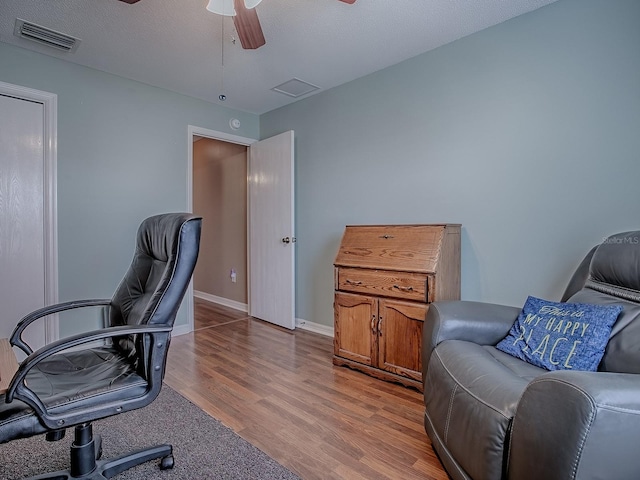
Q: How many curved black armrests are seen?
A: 2